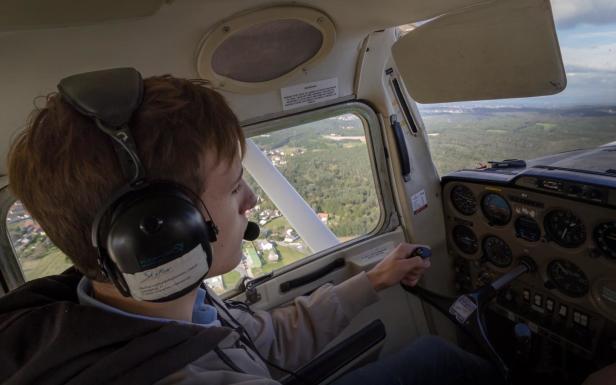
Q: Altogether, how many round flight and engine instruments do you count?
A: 8